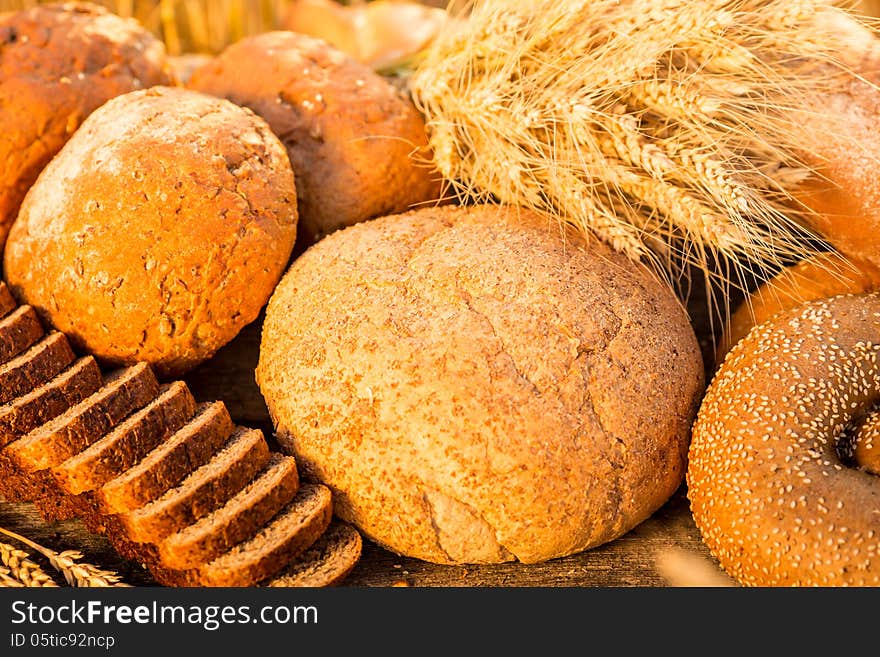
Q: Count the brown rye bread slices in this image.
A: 11